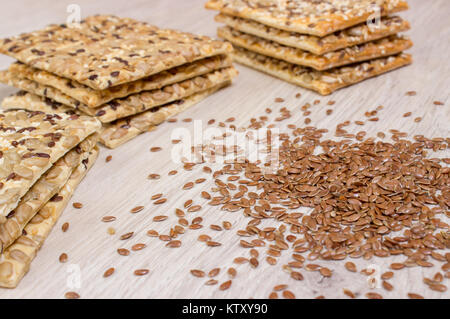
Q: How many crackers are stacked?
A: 11